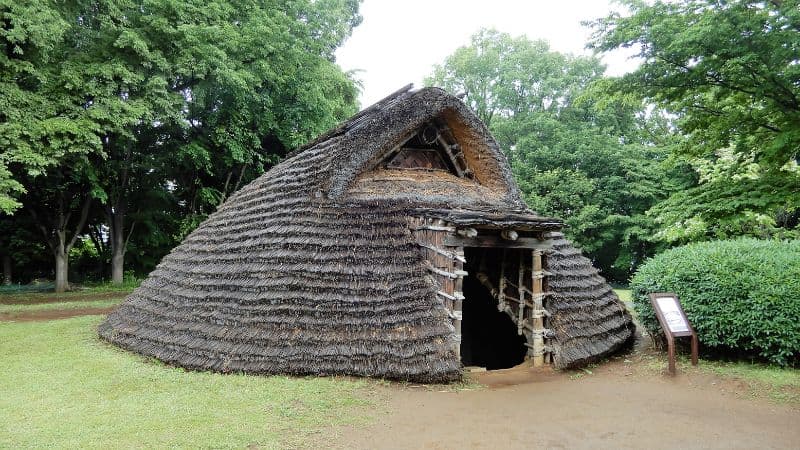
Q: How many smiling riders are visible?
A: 0